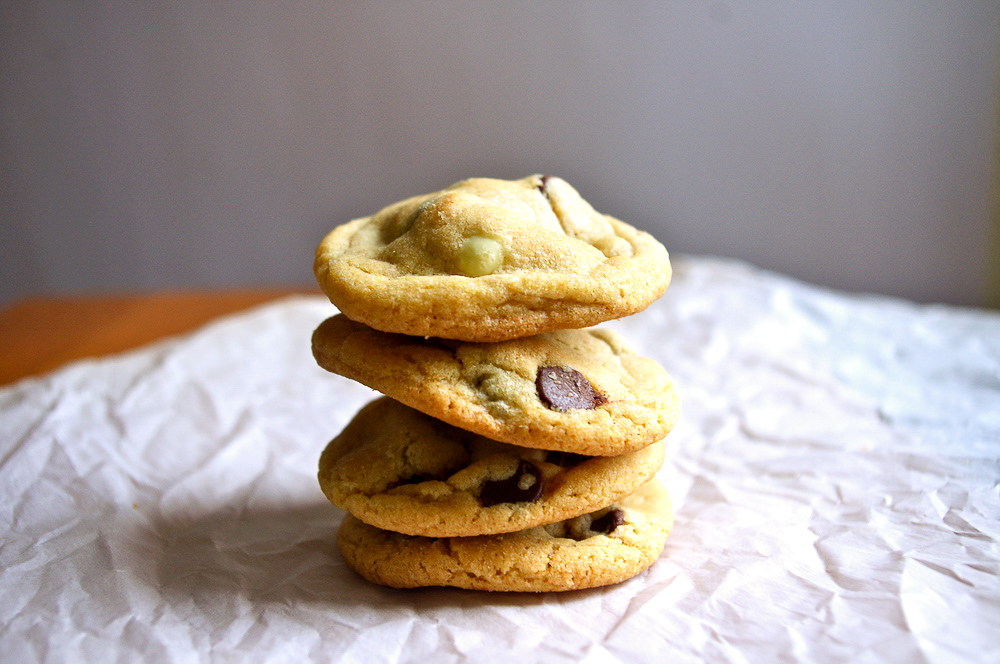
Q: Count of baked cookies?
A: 4